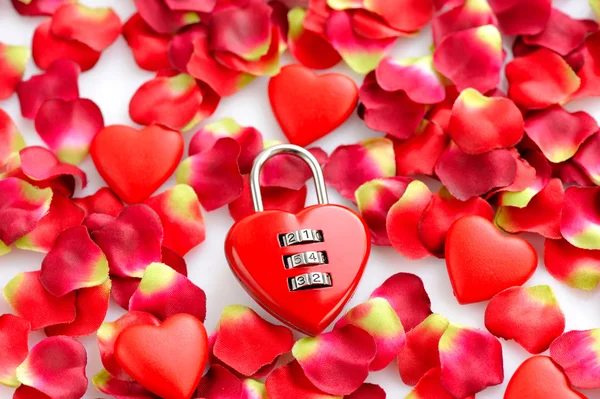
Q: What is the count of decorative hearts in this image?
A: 5